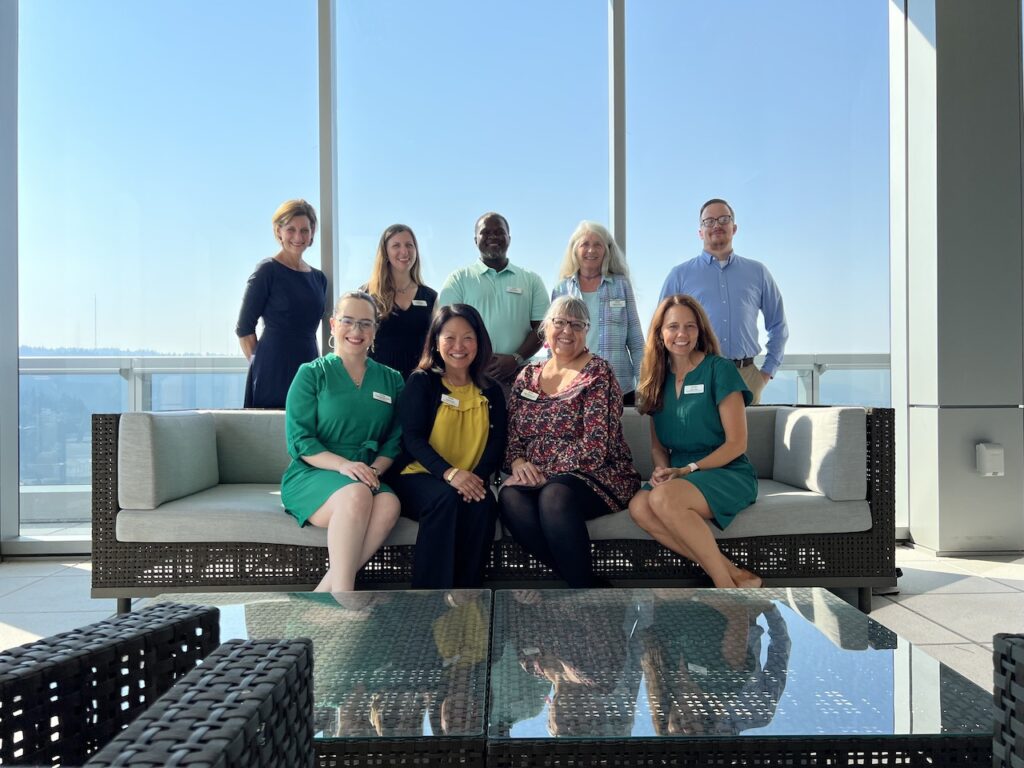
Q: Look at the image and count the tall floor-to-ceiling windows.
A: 3